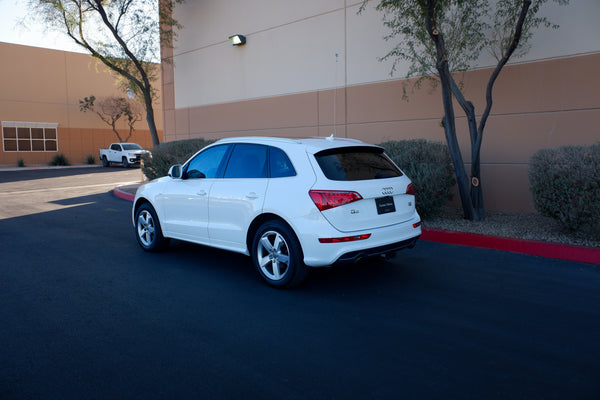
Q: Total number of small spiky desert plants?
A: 3